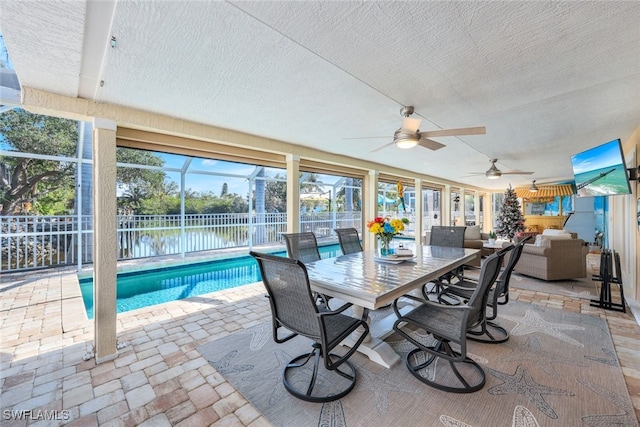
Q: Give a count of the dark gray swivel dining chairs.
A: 6